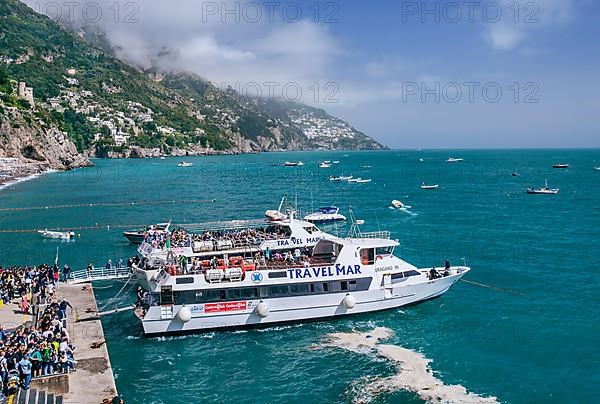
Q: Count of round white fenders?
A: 3